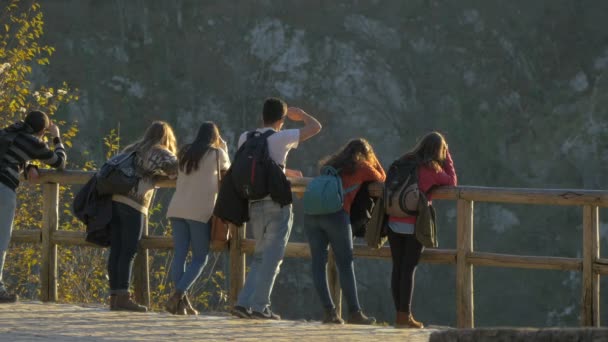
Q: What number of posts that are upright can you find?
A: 6